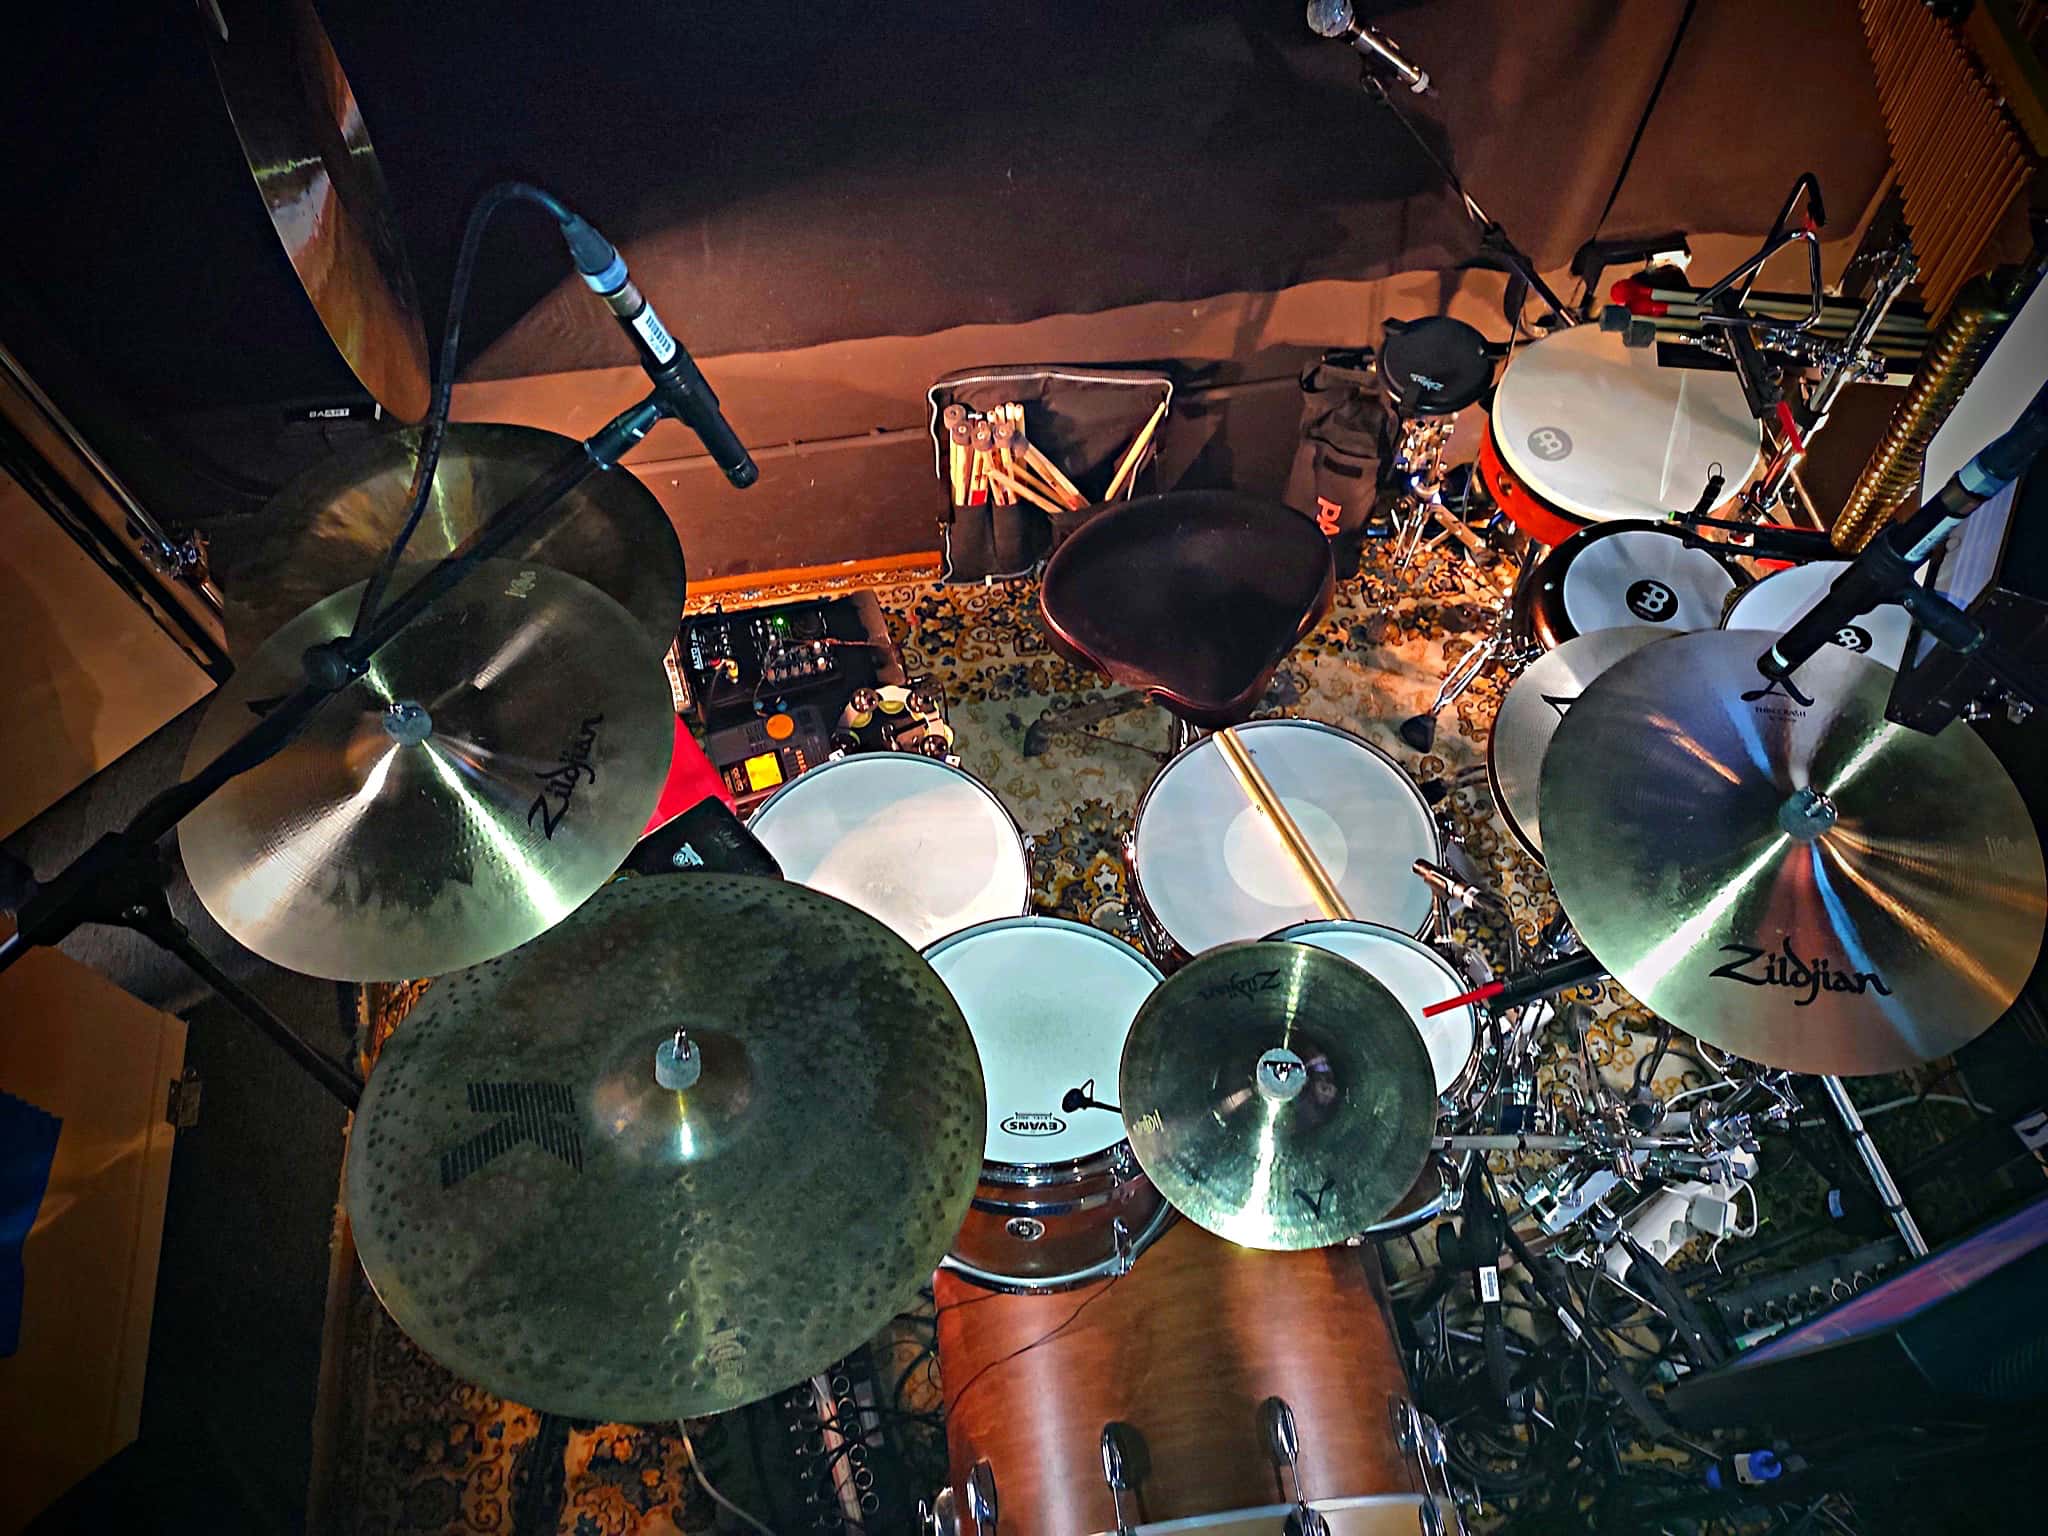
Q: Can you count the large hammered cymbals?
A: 1